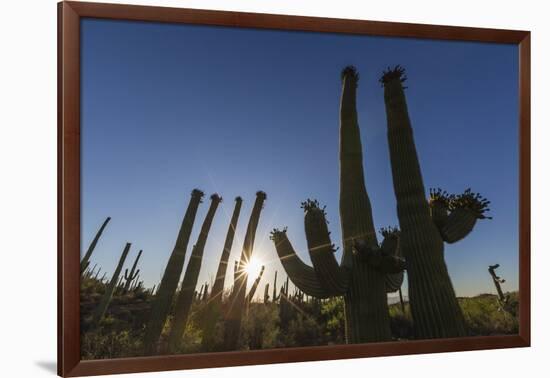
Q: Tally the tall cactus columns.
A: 6